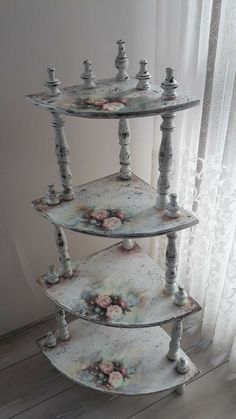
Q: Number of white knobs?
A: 11